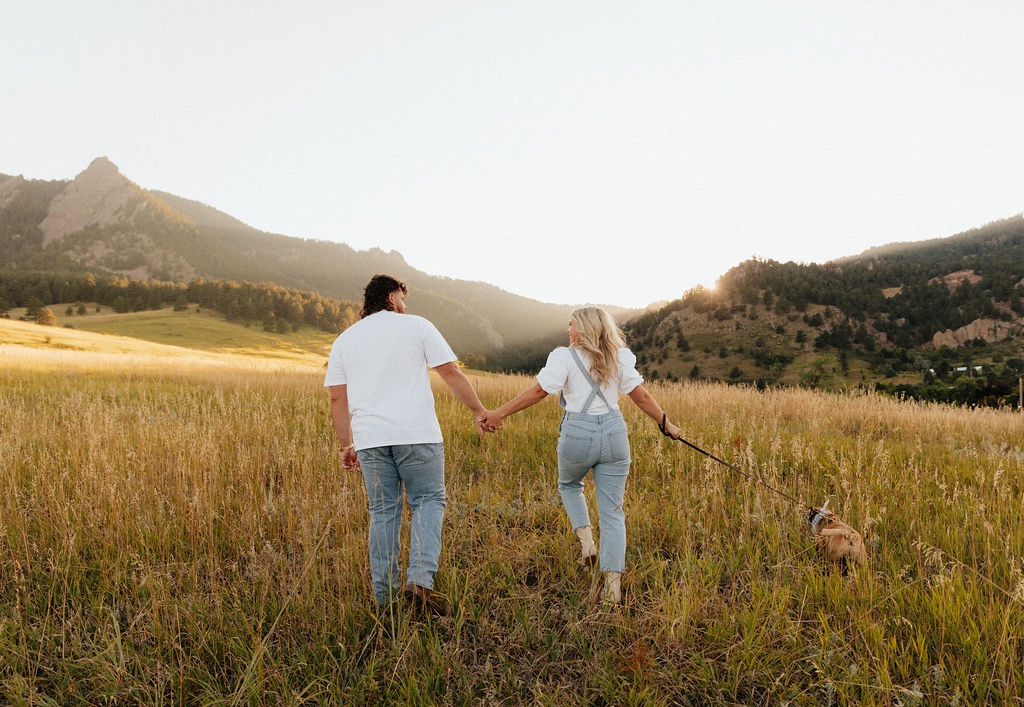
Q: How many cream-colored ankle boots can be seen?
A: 2